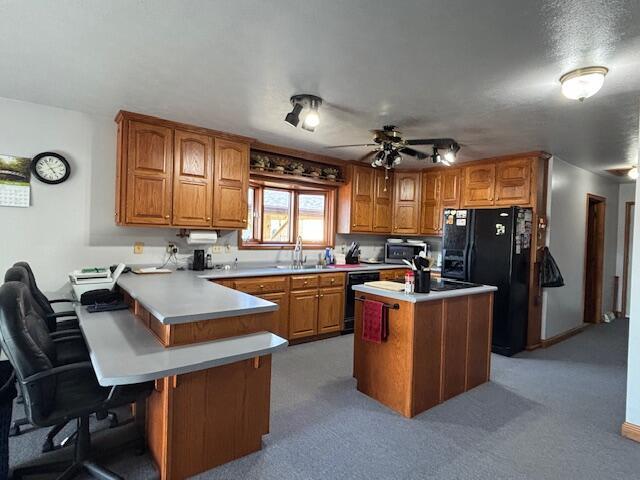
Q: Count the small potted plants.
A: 5